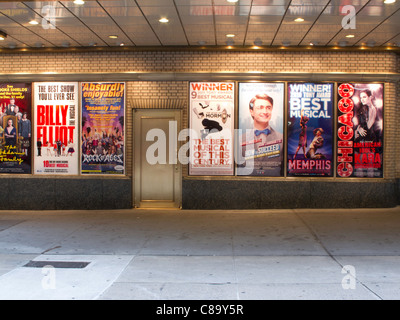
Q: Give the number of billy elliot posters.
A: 1